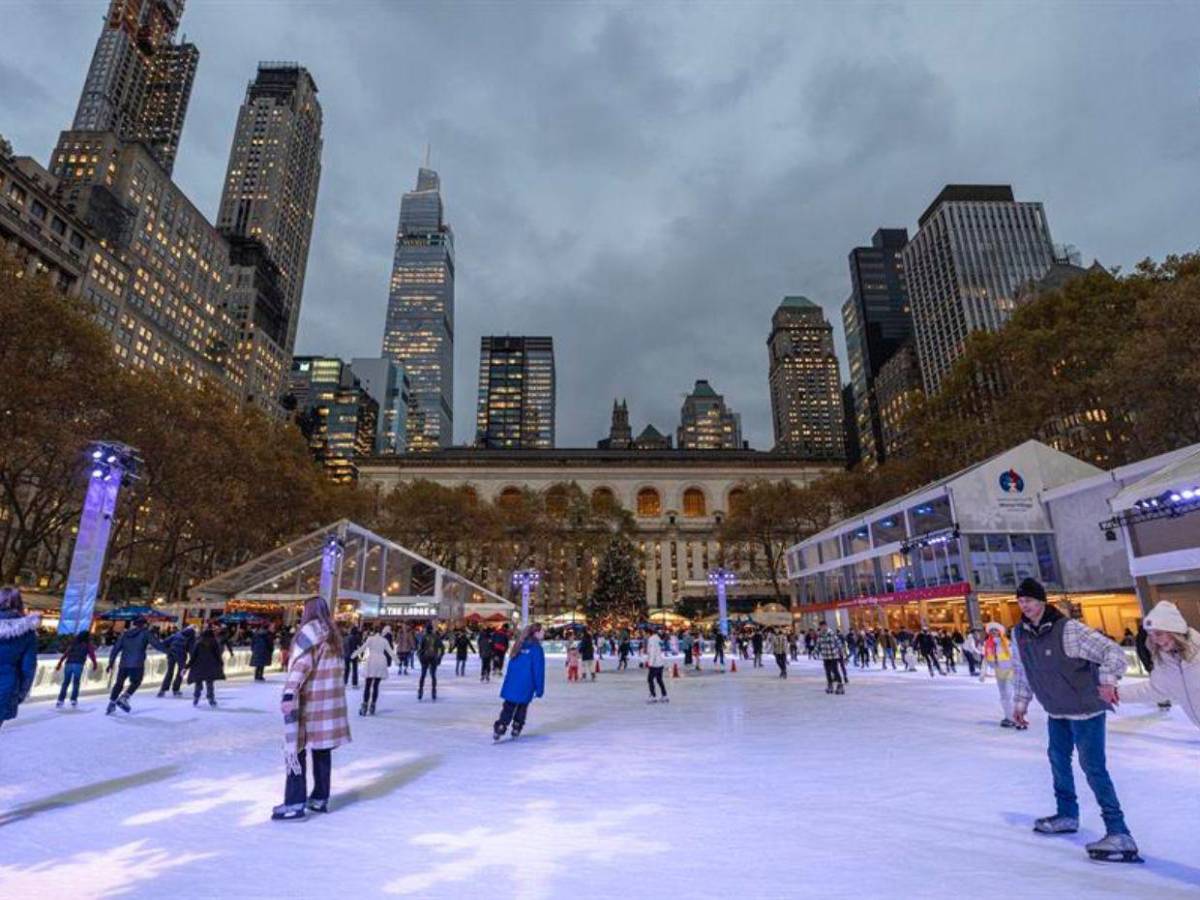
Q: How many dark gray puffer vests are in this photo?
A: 1